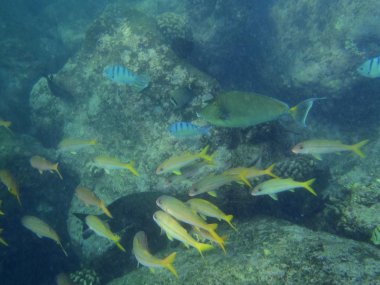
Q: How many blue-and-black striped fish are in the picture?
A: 3